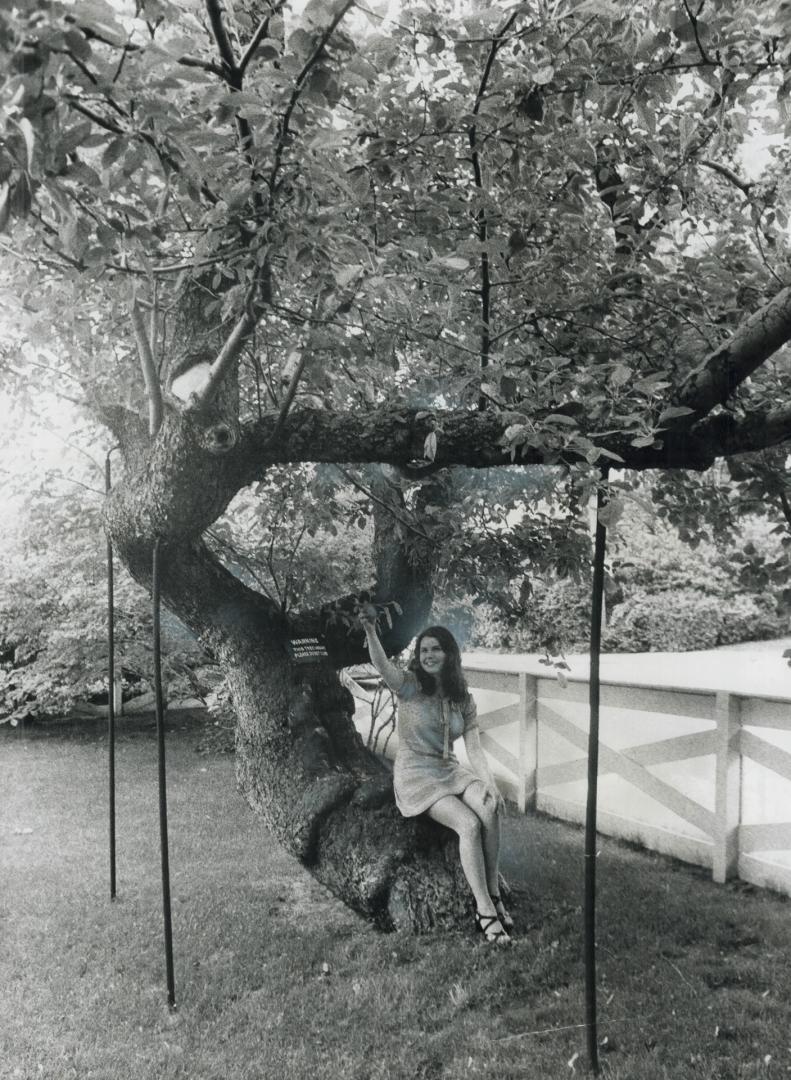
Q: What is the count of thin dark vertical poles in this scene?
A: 3